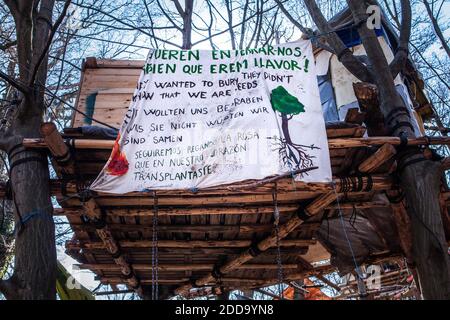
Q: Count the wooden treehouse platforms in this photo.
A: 1